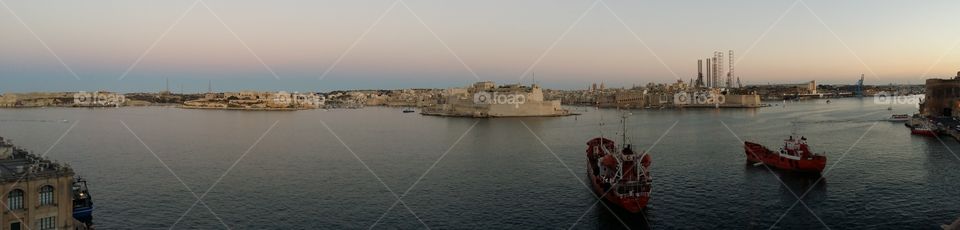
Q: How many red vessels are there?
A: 2